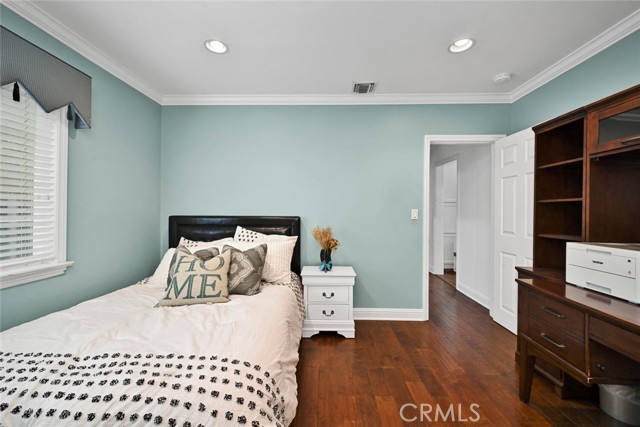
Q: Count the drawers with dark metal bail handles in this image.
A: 2